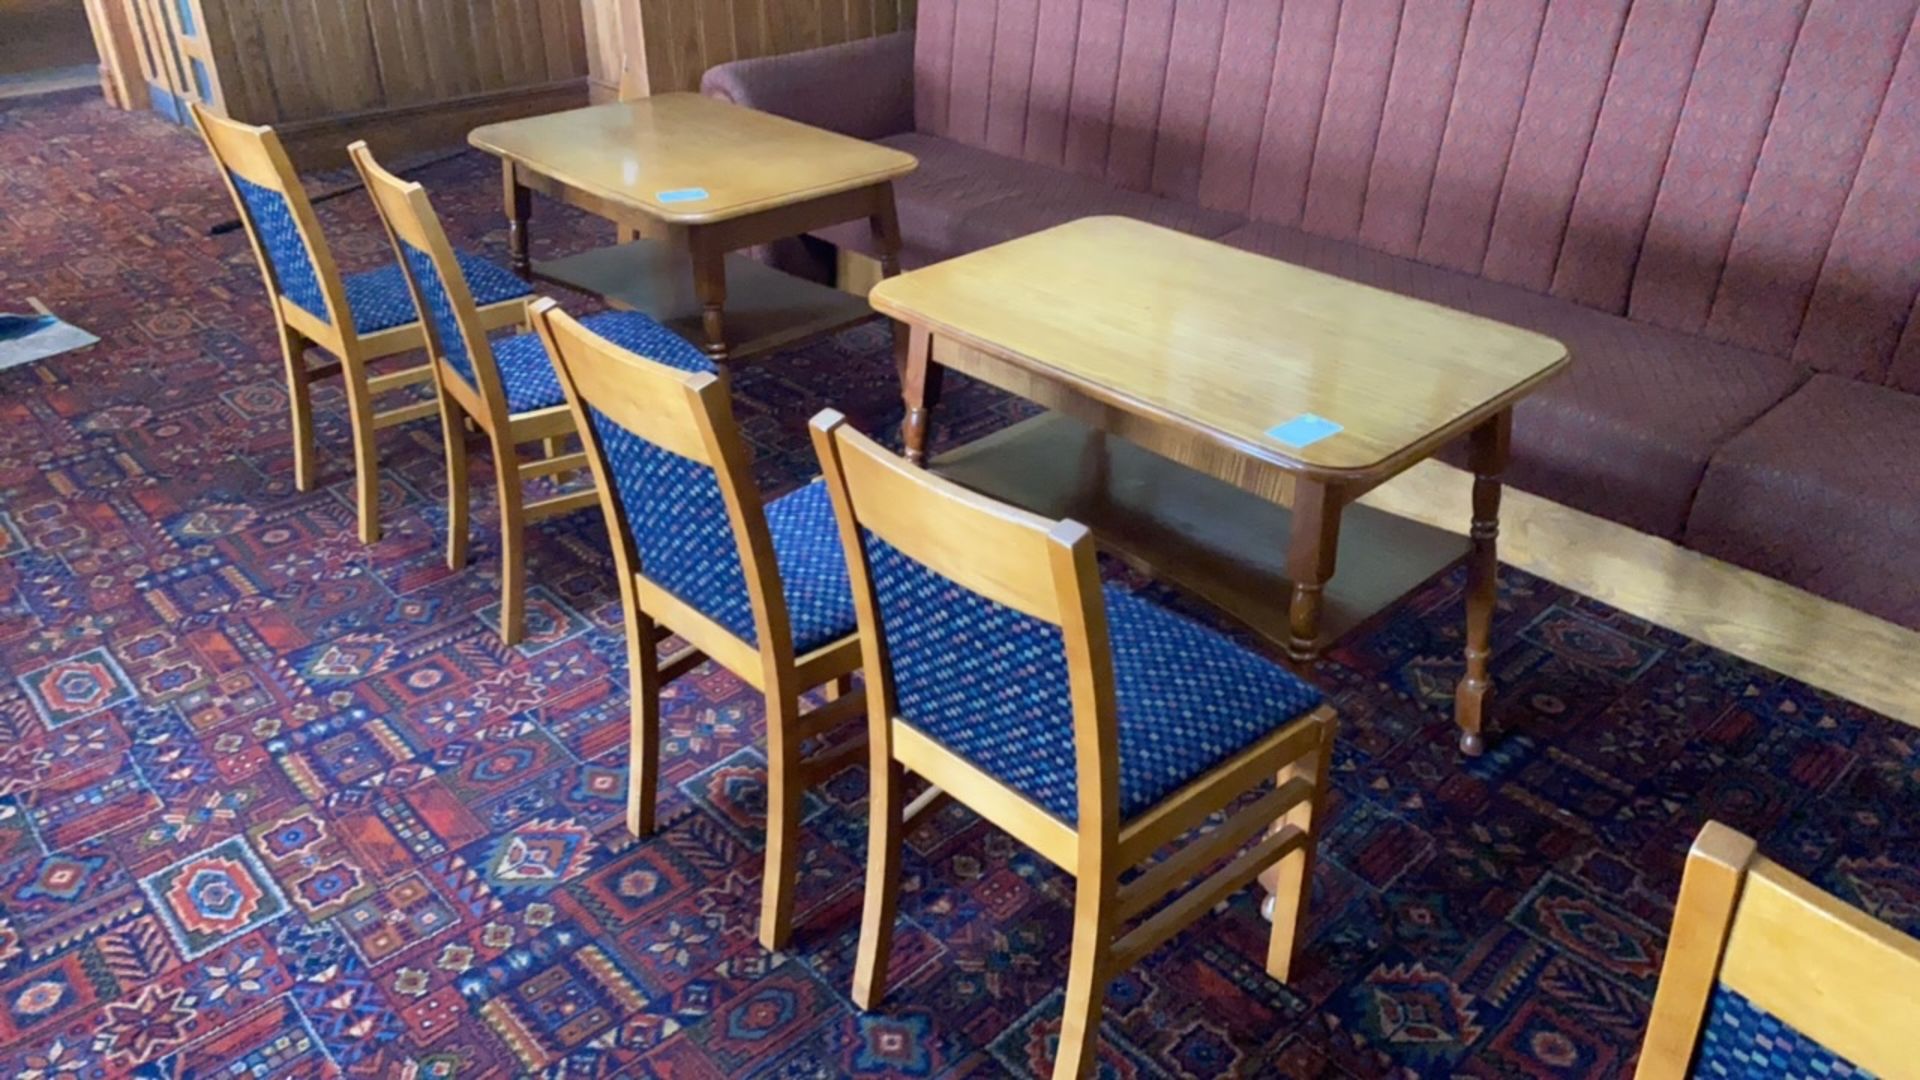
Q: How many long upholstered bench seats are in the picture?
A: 1